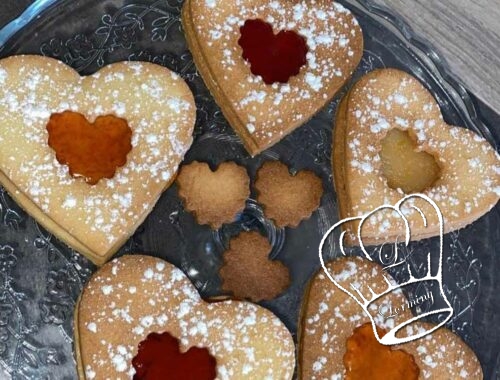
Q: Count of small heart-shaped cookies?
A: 3